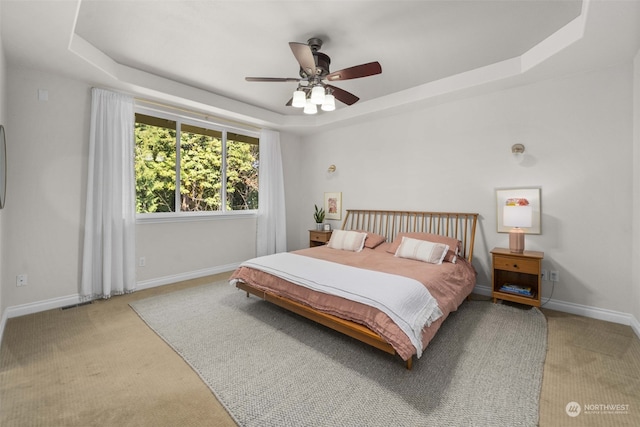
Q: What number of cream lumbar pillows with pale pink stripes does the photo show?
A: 2